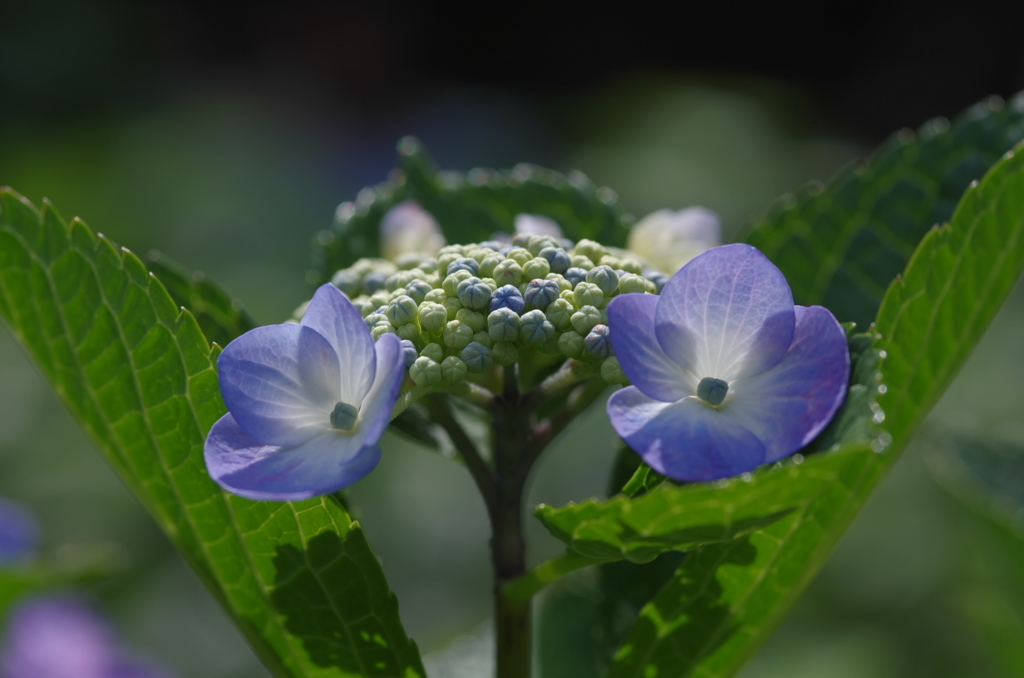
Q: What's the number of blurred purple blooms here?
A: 2